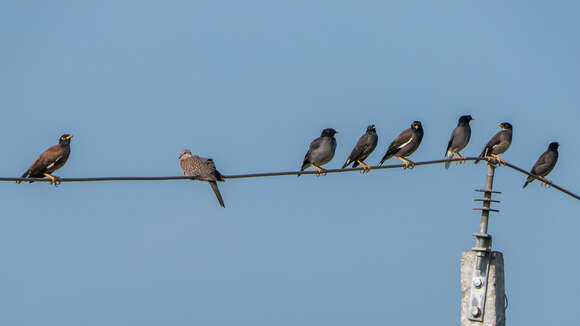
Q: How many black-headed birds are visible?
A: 7